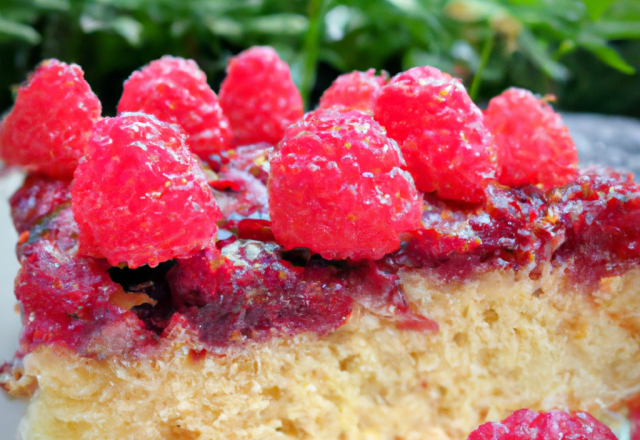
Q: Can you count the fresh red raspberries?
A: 9